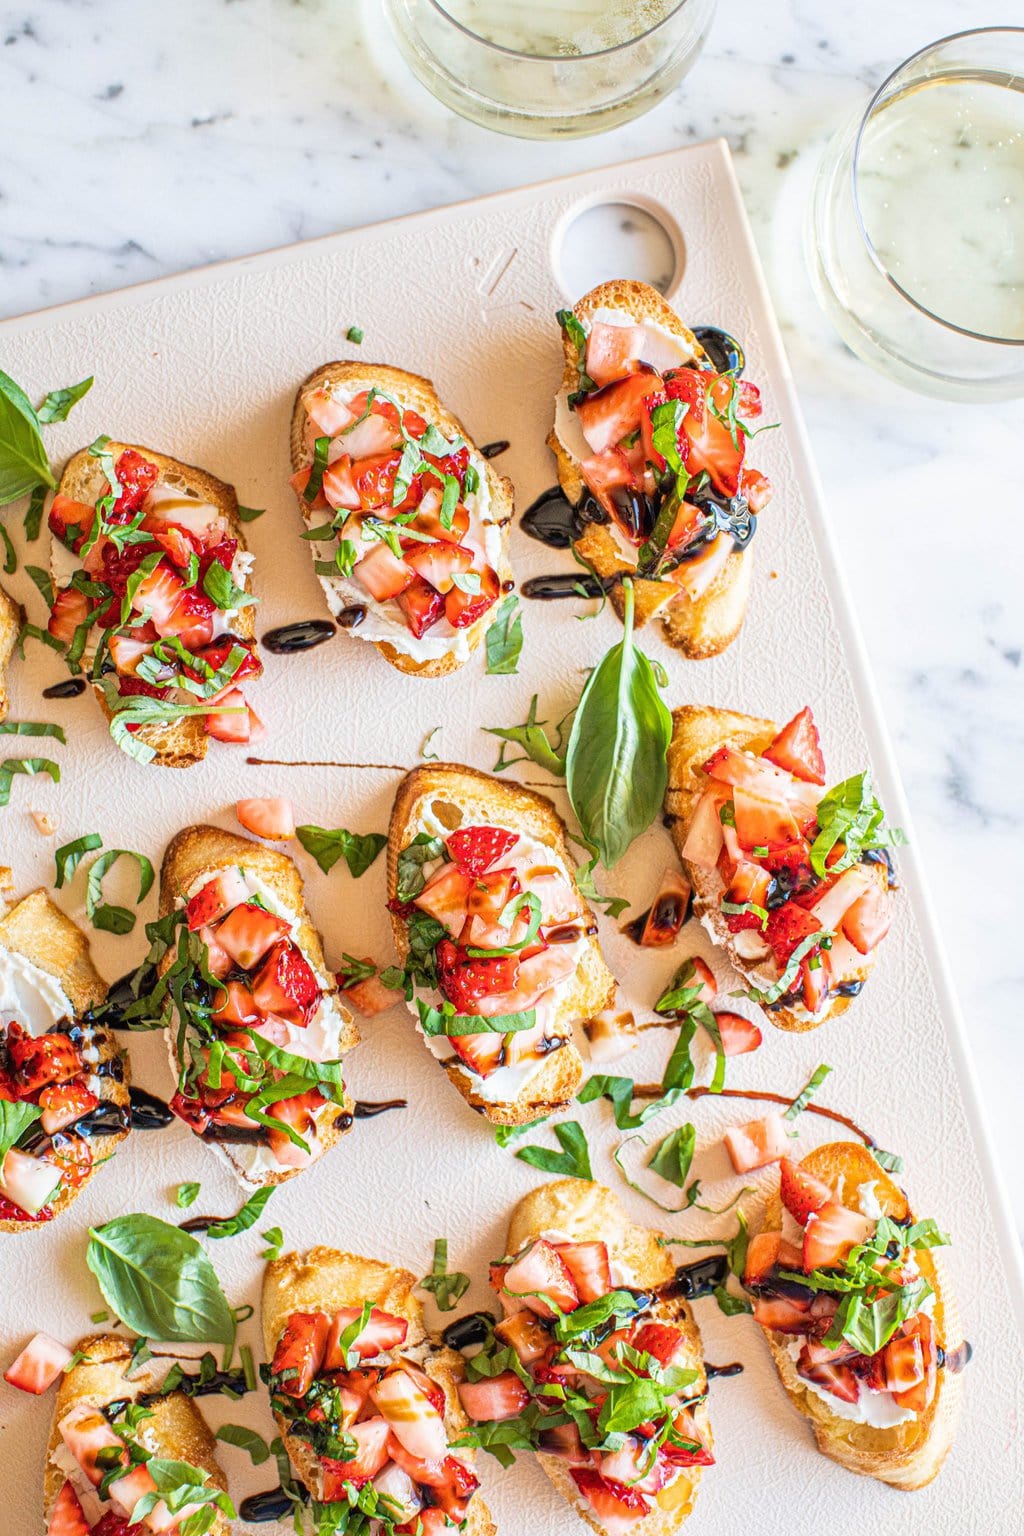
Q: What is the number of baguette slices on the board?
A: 12